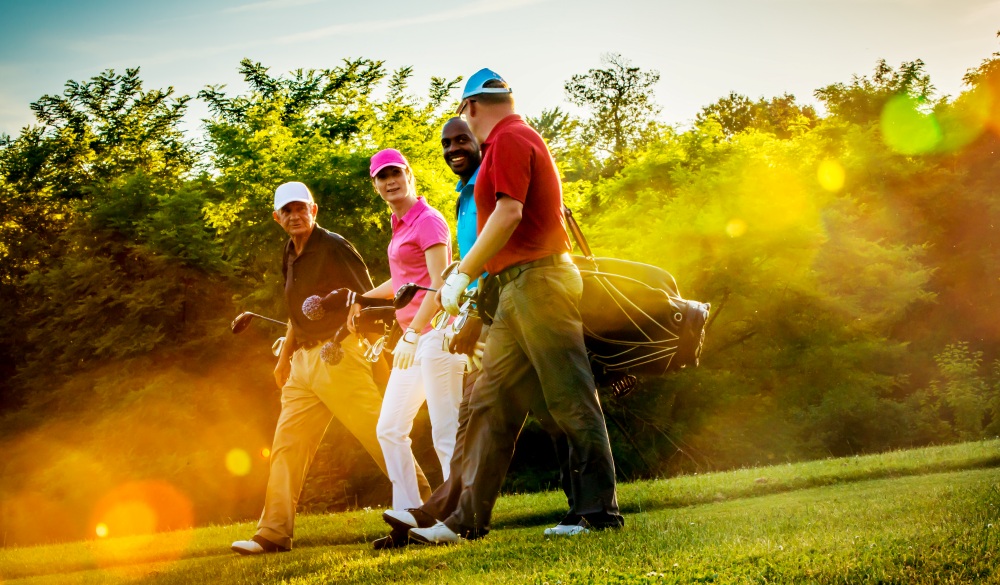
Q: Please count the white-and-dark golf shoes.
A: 4